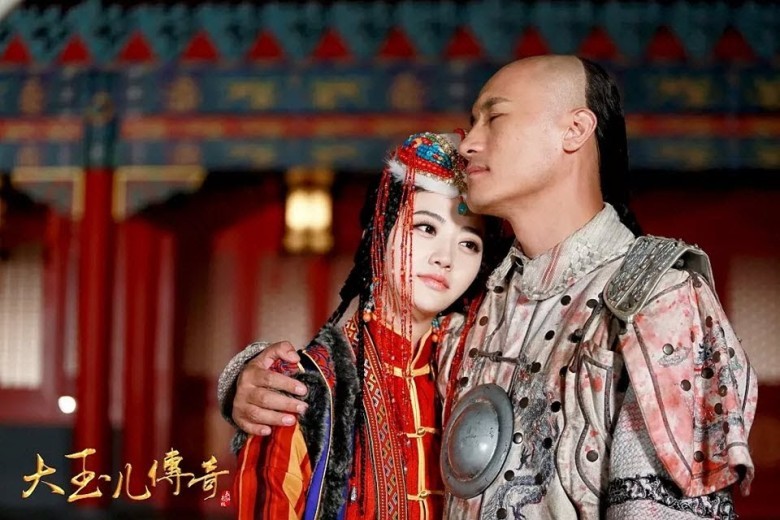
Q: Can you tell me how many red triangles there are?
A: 12